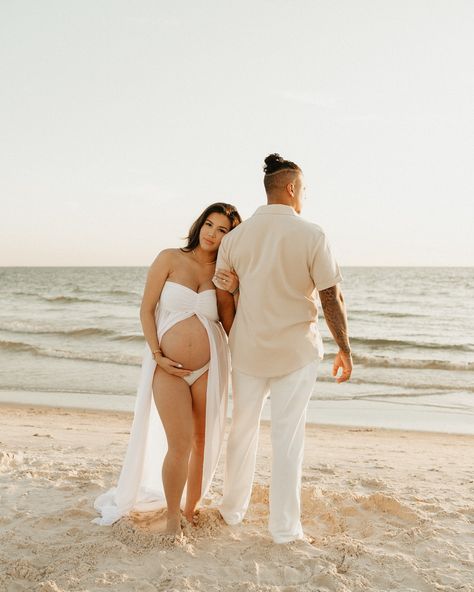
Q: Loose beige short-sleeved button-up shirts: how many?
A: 1